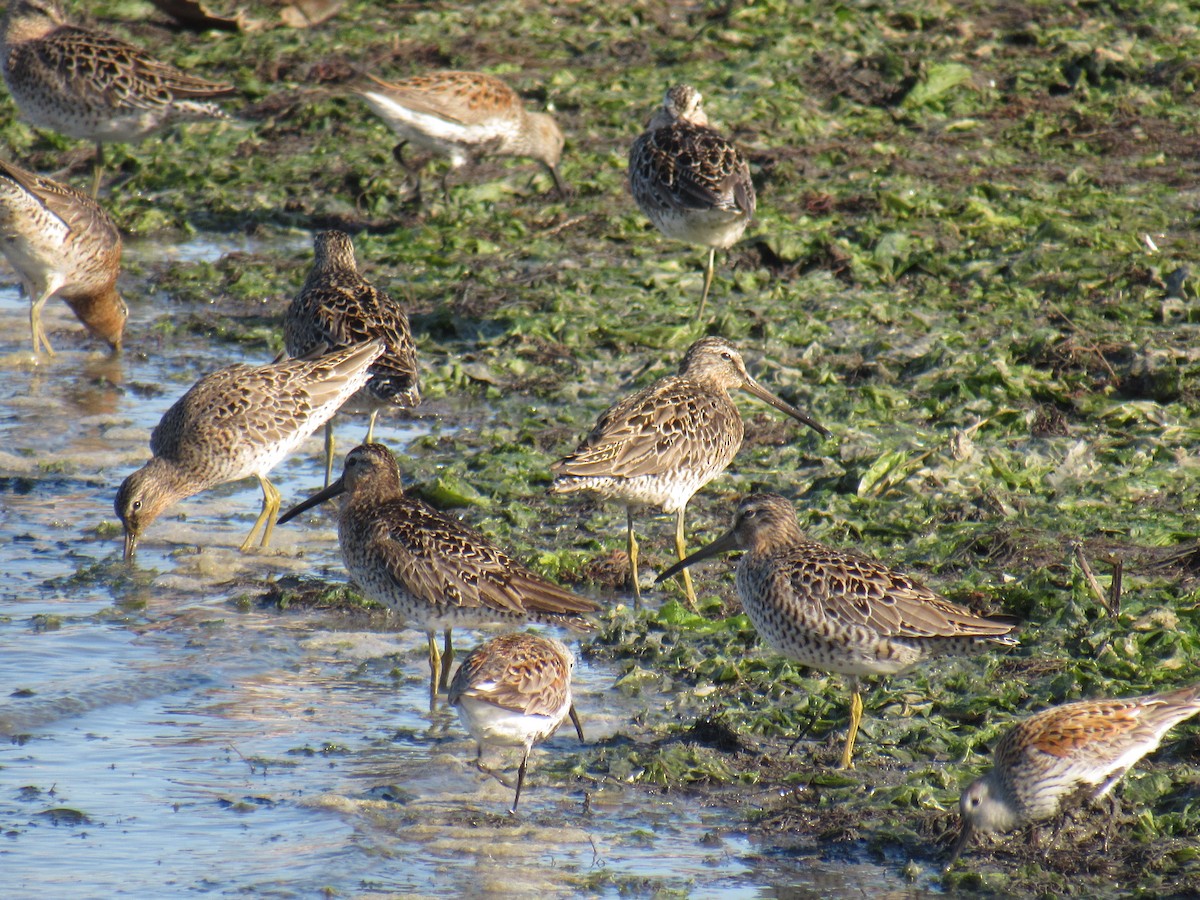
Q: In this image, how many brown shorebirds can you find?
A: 11